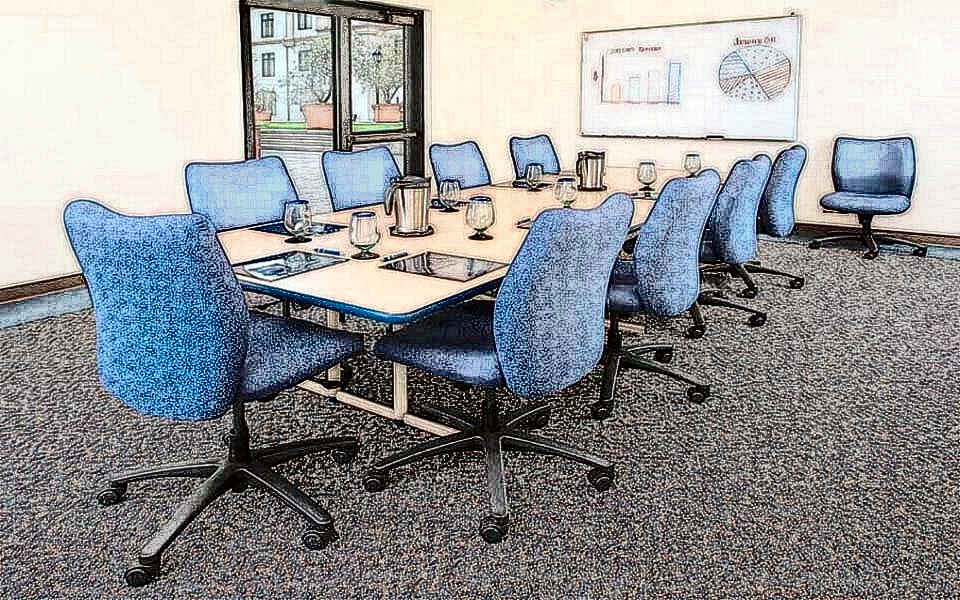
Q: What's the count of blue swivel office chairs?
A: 10